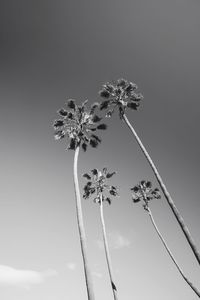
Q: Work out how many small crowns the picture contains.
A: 2